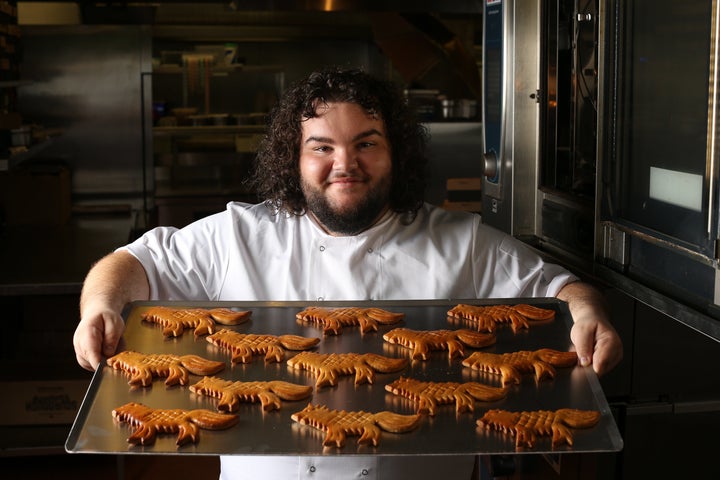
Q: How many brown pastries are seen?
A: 13